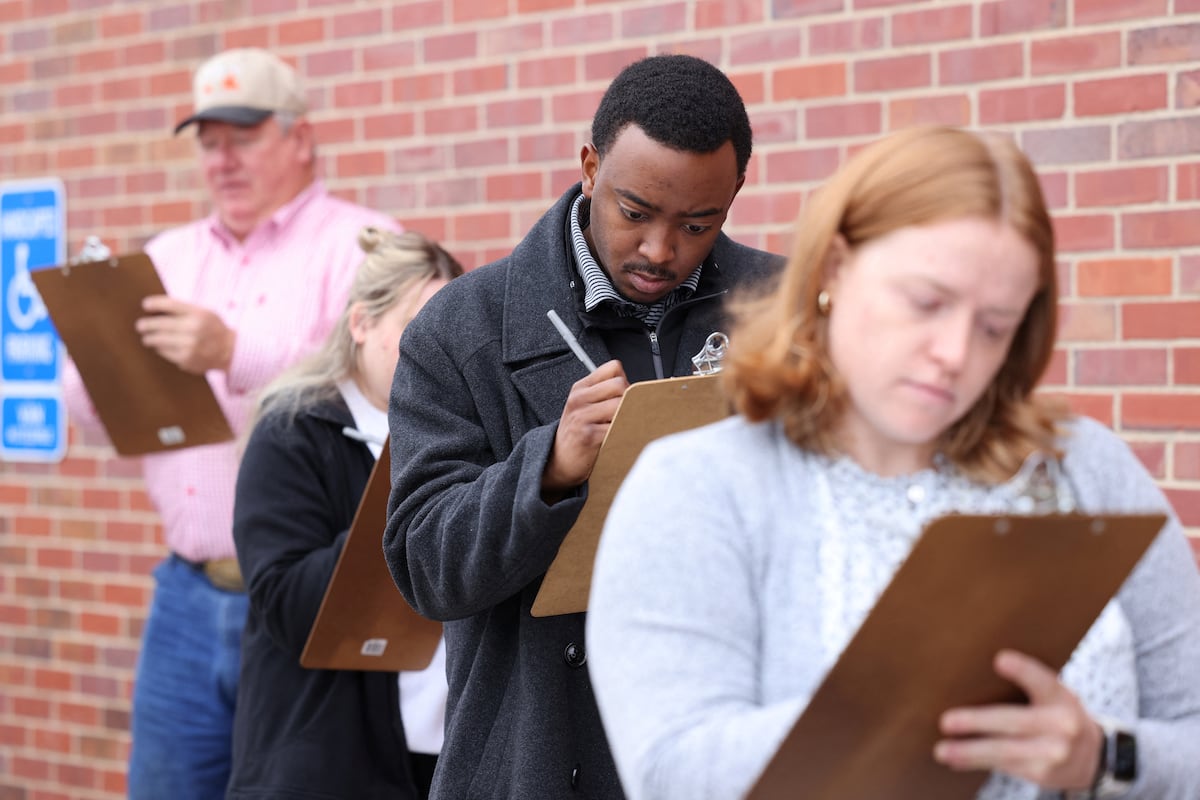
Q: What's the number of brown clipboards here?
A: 4